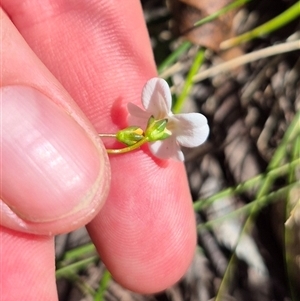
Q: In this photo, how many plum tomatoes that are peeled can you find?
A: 0